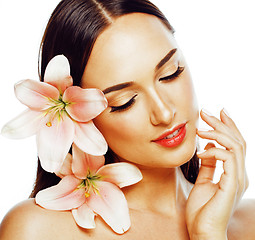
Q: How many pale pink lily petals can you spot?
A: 12